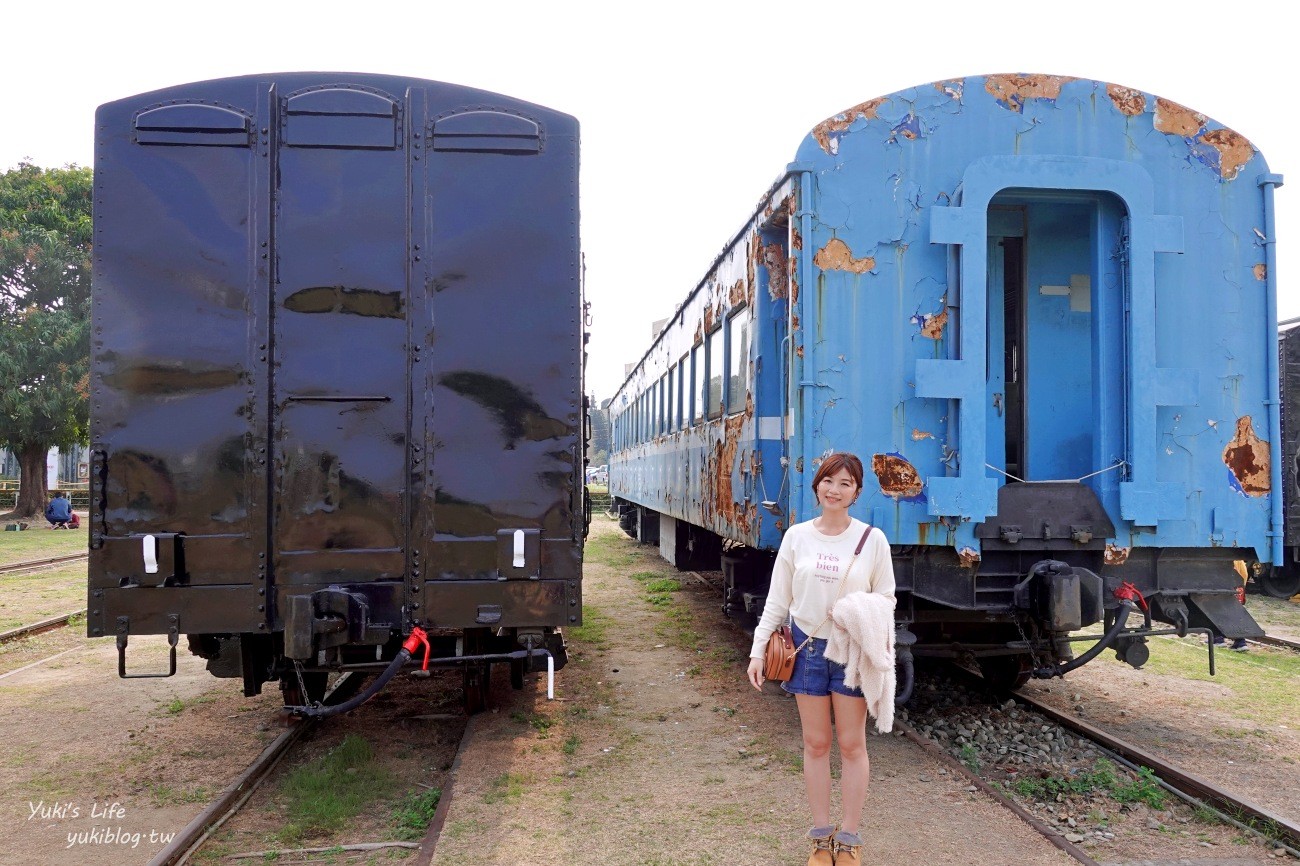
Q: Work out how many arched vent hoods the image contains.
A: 3